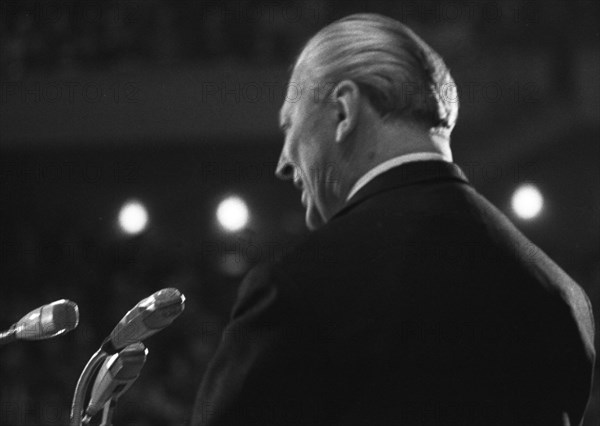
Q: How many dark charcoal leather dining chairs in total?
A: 0